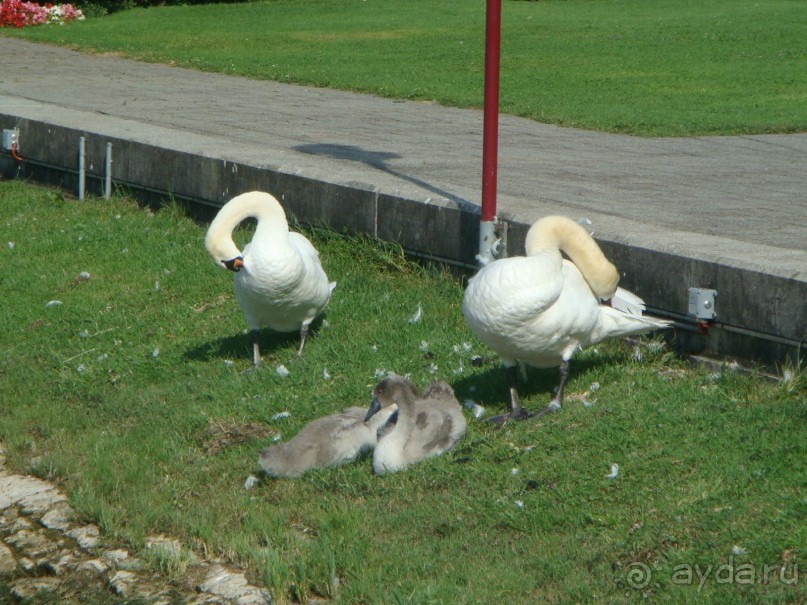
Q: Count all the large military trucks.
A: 0